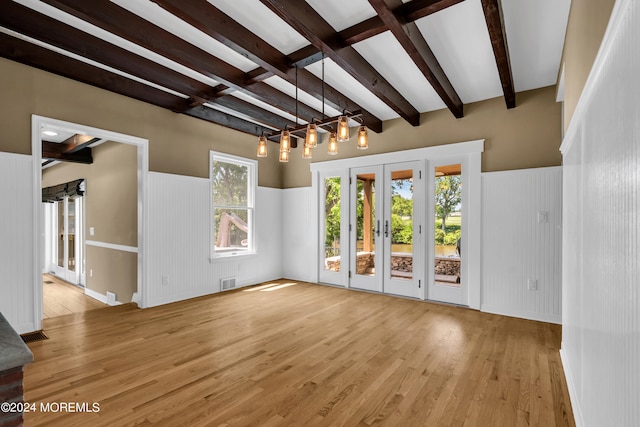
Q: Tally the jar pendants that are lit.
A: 8